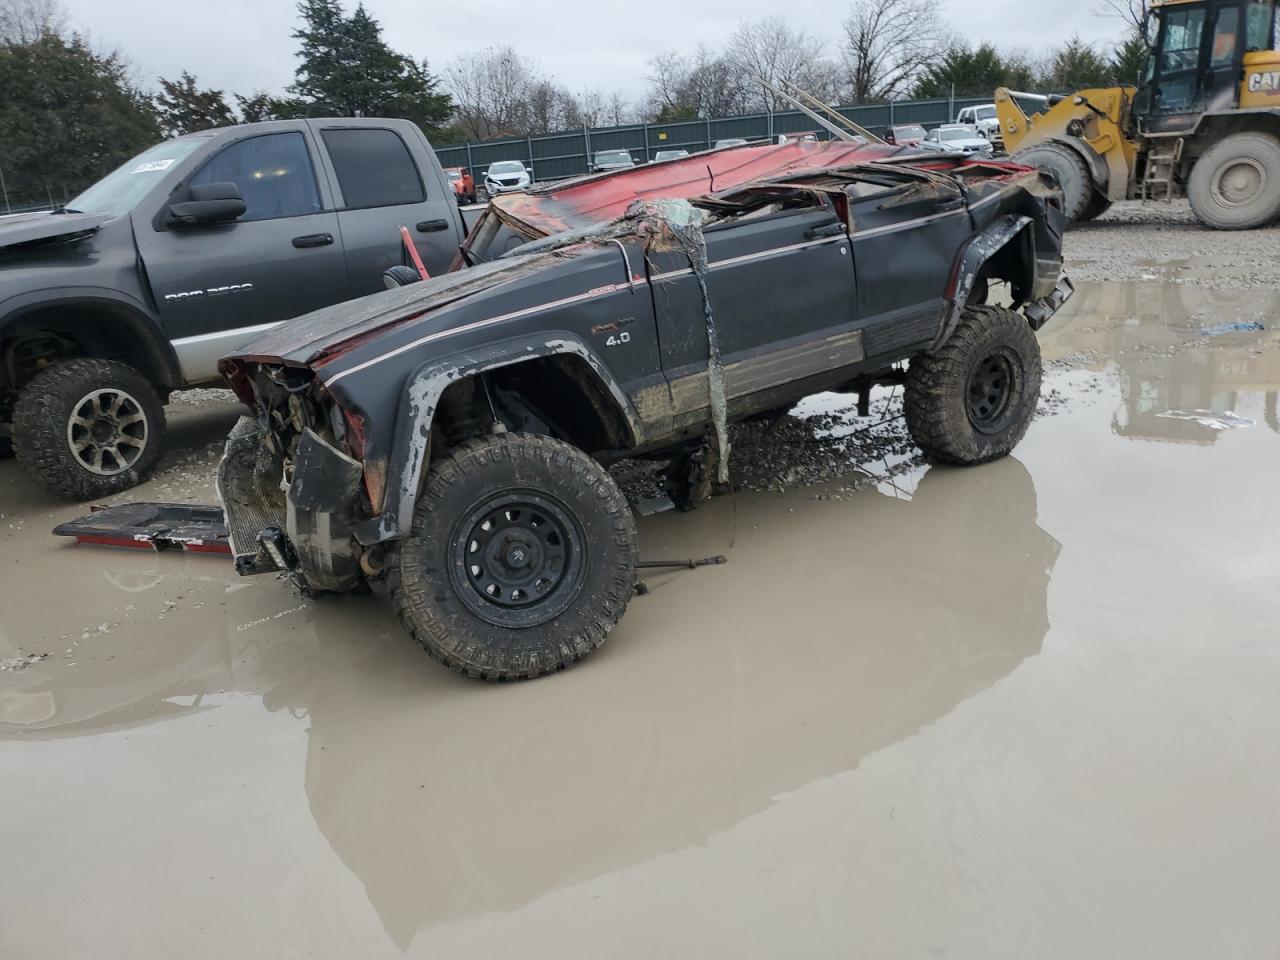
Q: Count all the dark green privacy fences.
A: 1